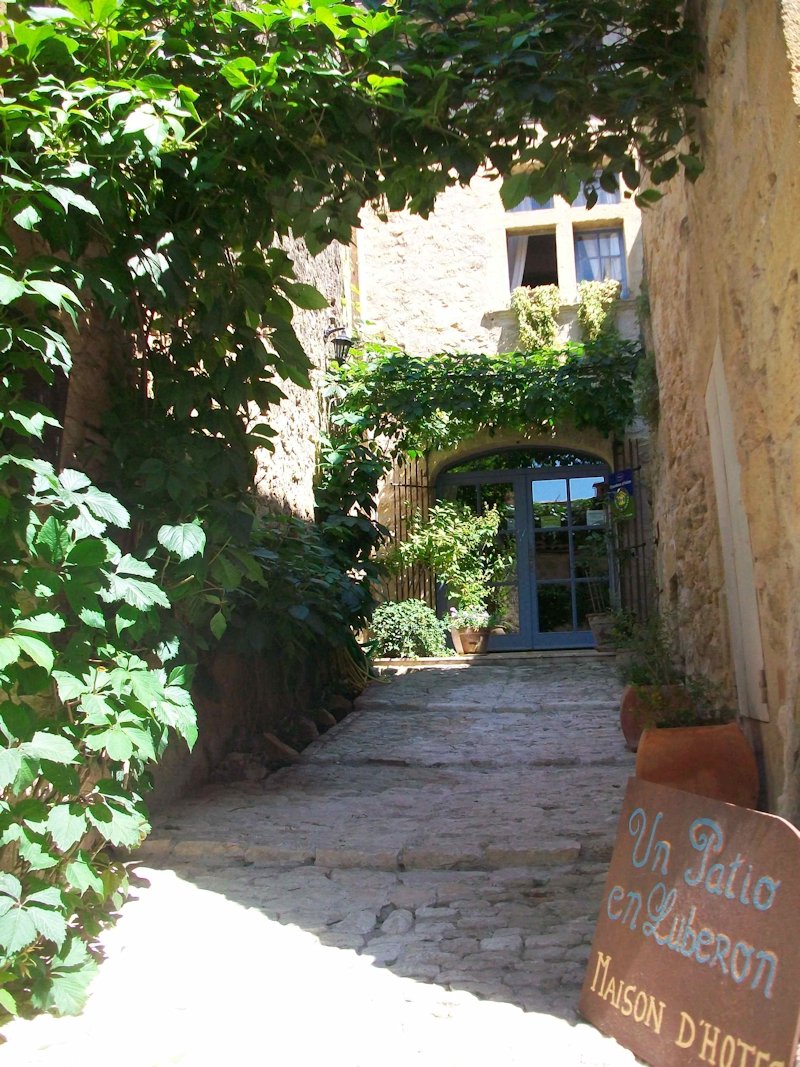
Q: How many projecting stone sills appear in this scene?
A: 1